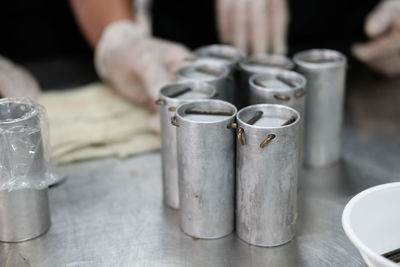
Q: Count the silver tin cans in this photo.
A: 9